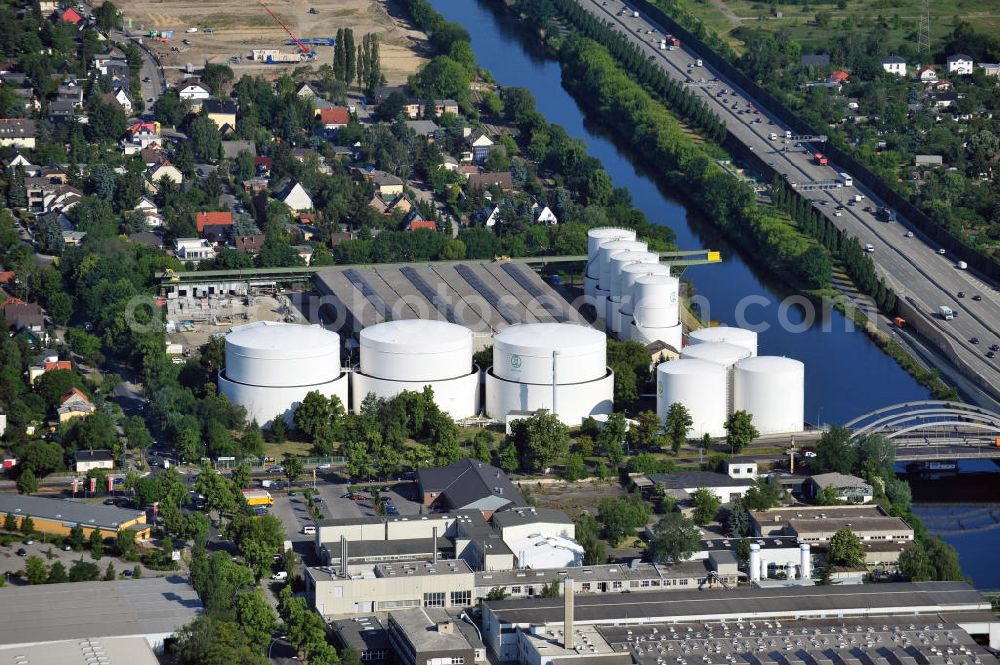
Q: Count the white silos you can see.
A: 12